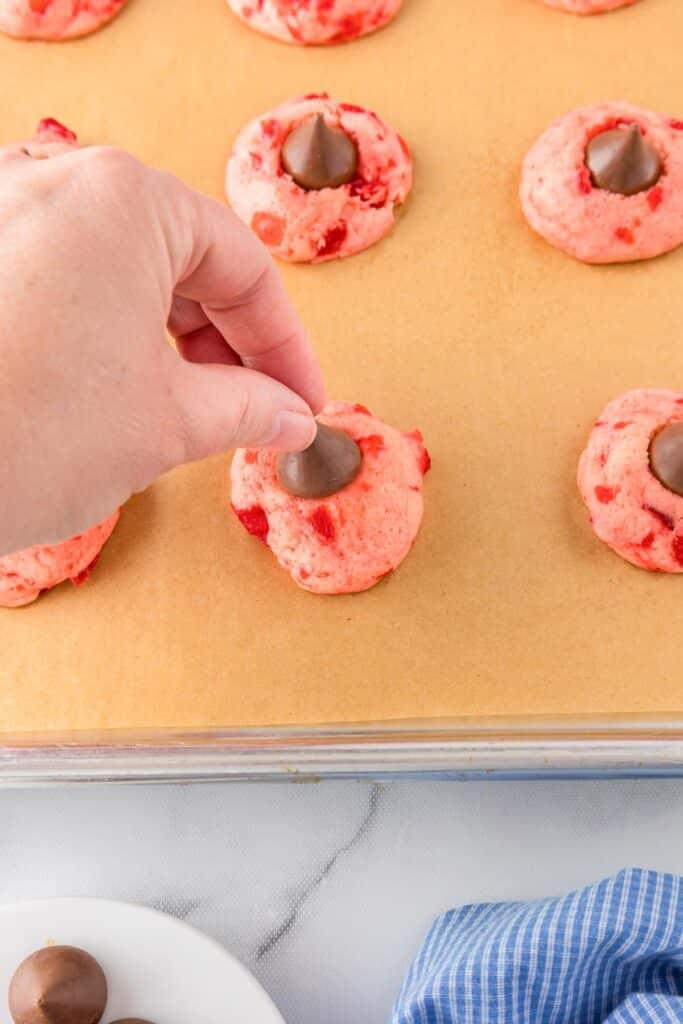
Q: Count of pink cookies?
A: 9